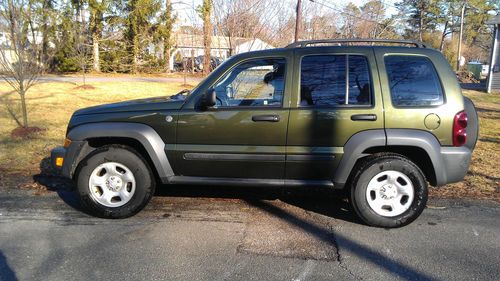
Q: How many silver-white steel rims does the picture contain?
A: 2